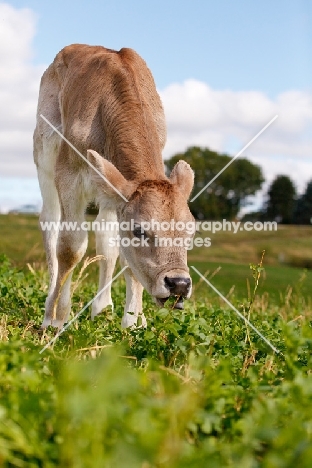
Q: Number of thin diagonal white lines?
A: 4